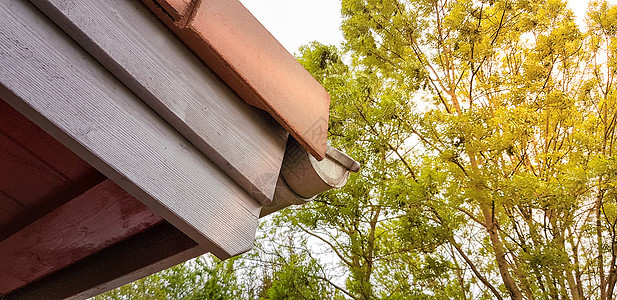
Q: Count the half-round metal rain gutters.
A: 1